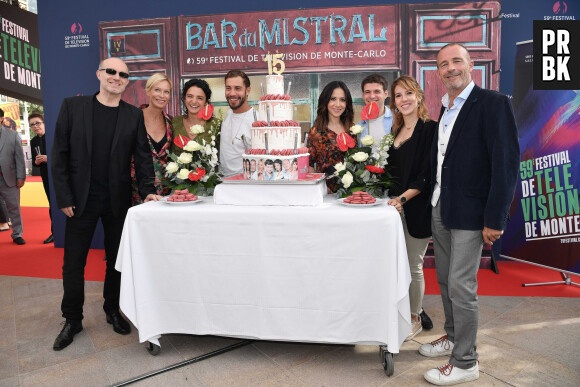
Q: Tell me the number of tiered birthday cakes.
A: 1